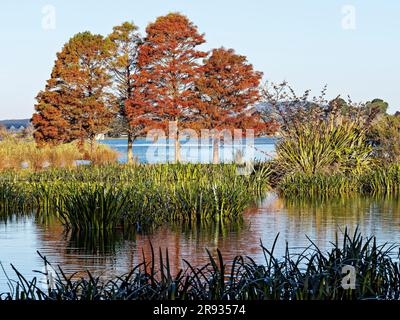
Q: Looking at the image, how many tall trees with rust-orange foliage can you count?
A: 4